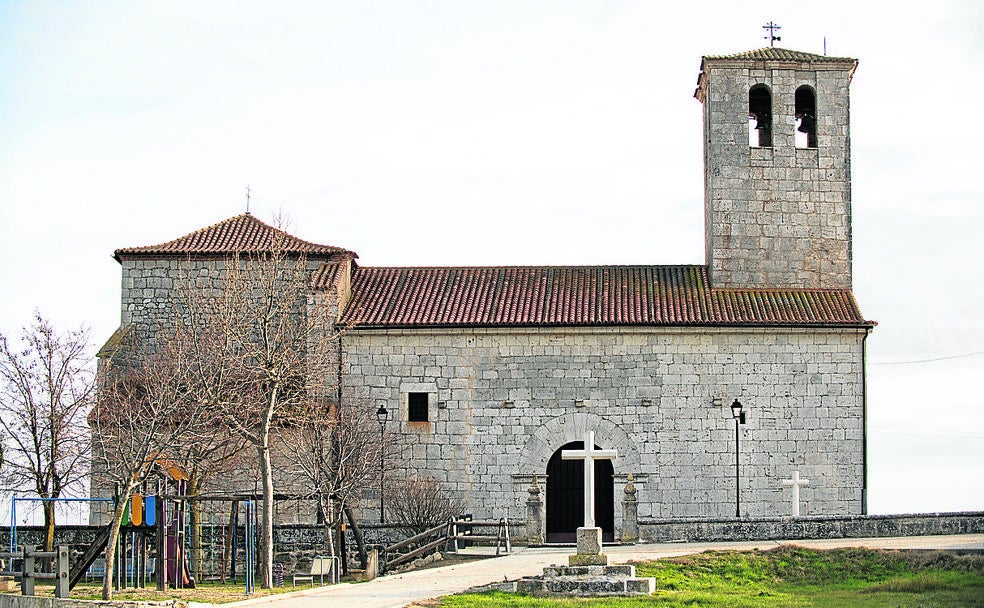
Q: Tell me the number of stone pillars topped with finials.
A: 2